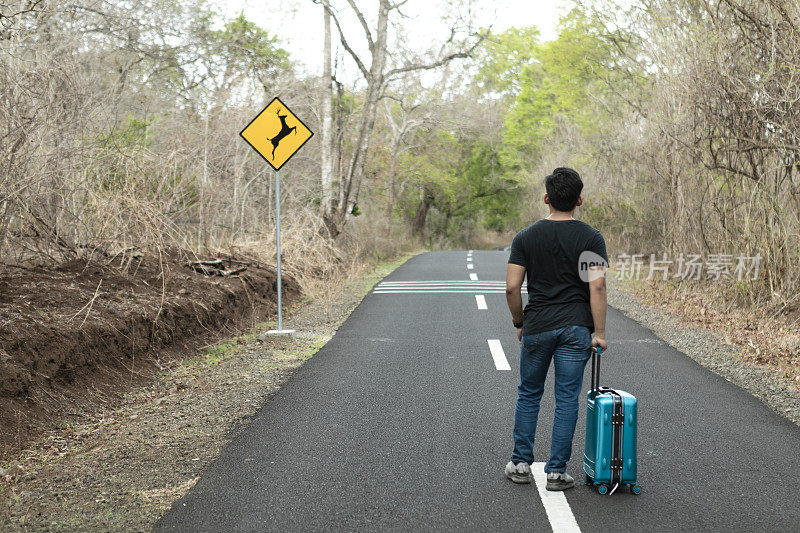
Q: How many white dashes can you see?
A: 8